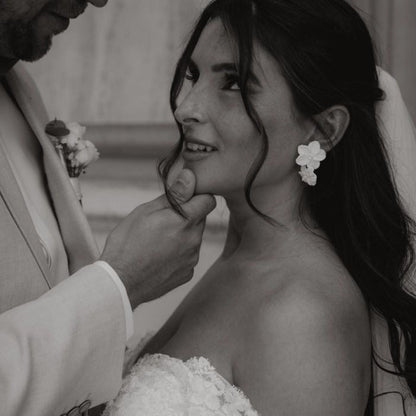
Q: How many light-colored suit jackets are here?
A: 1